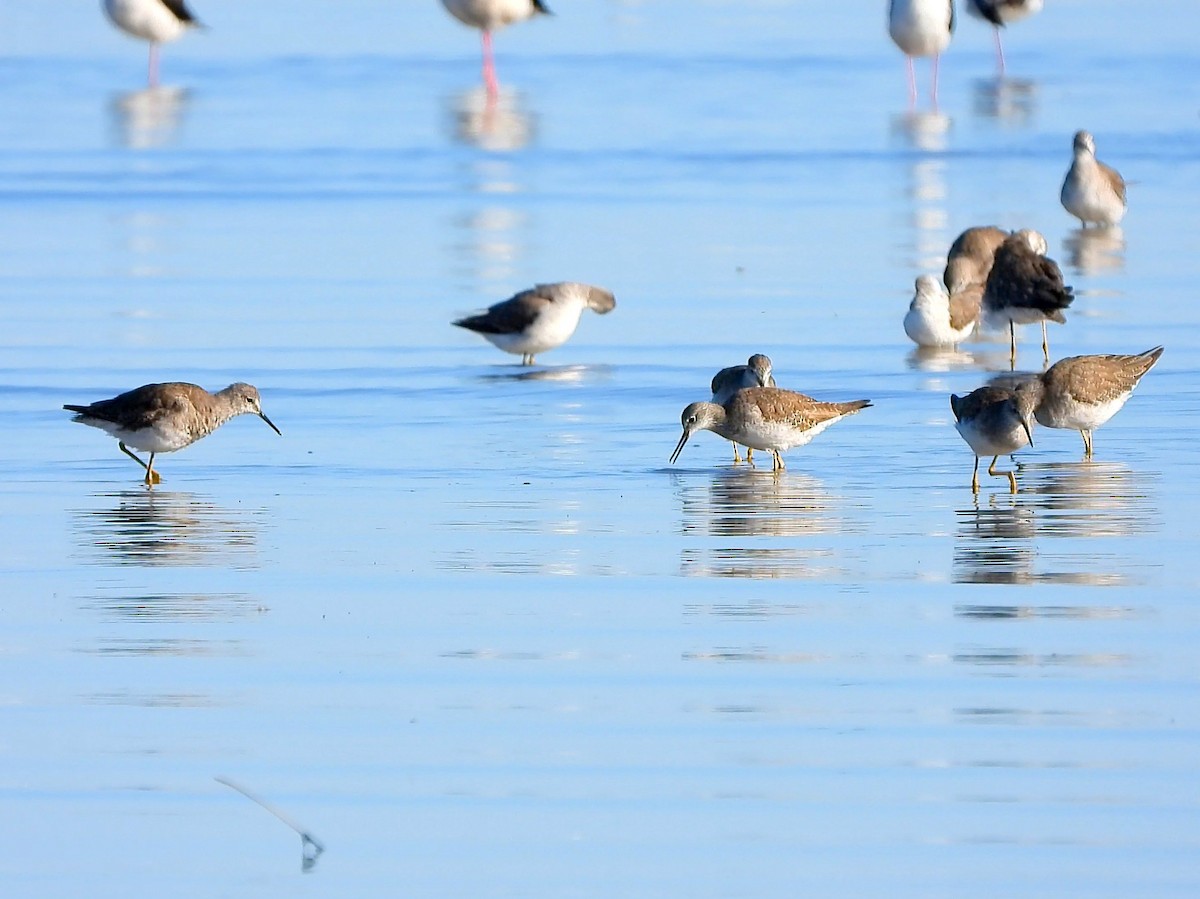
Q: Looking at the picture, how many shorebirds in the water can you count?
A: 14